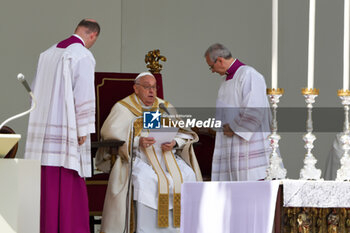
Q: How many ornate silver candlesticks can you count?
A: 3